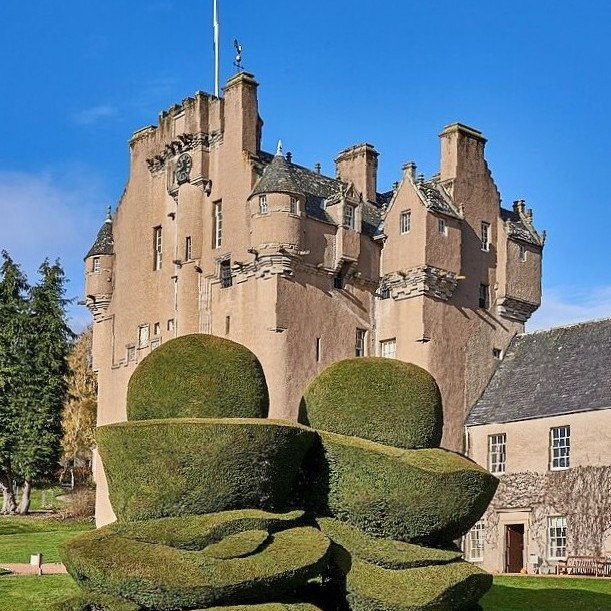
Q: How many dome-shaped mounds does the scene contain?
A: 2